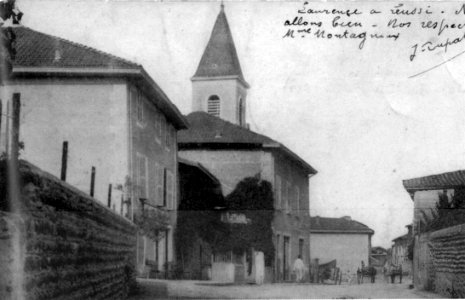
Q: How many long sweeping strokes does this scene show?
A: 1